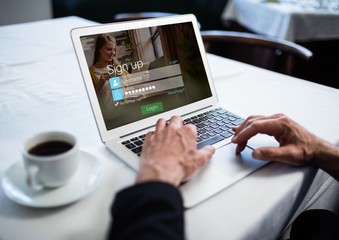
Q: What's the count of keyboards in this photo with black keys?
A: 1